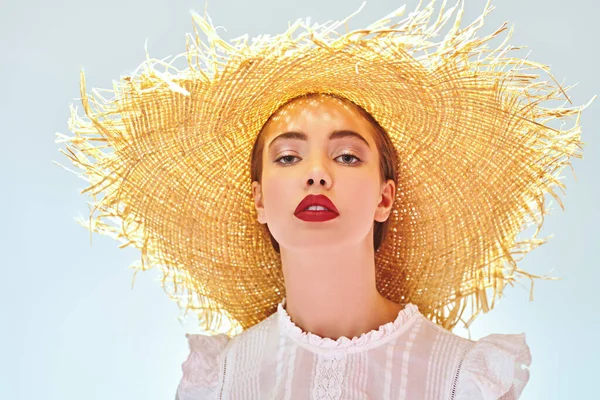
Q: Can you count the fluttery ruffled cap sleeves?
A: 2